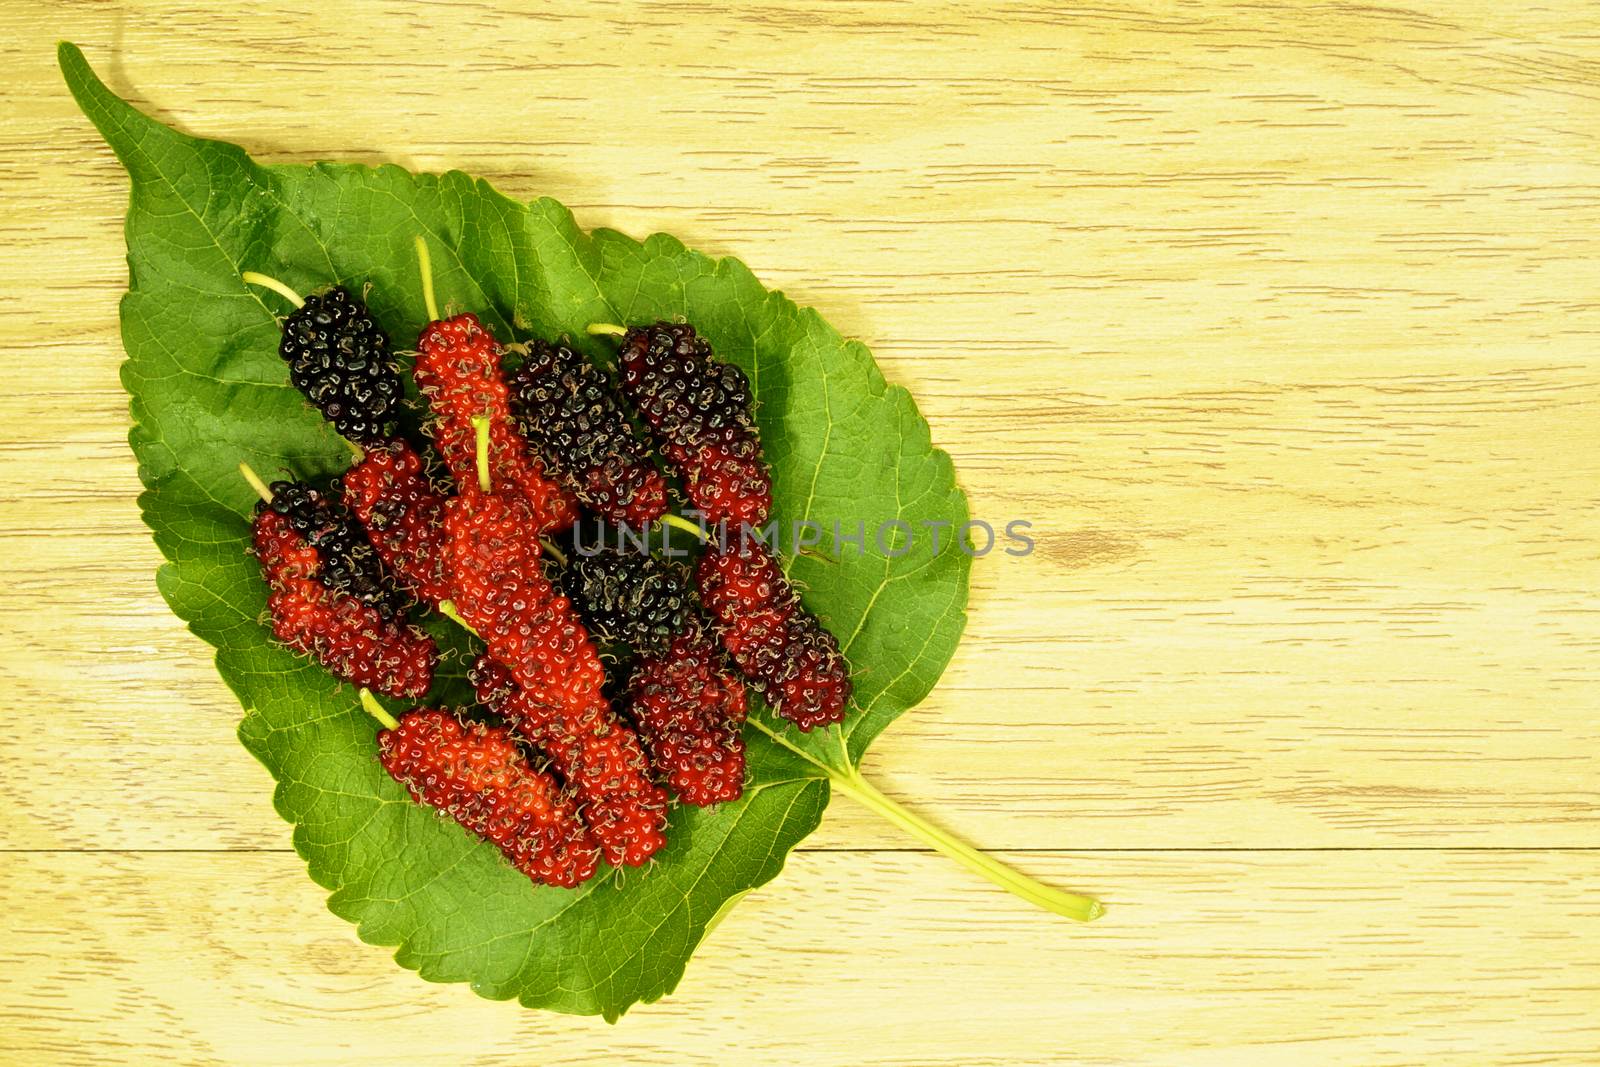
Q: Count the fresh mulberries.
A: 12